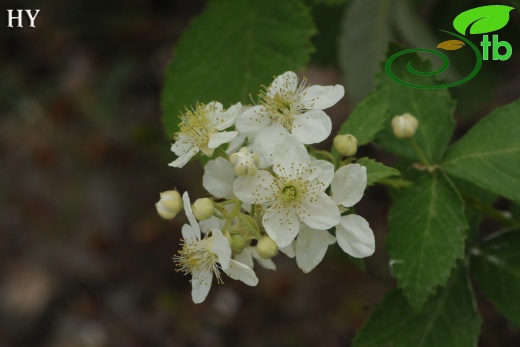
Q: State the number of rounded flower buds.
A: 7